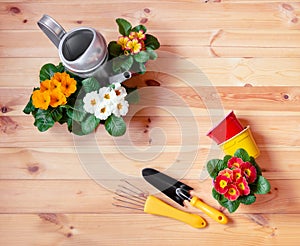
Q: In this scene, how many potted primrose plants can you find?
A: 4